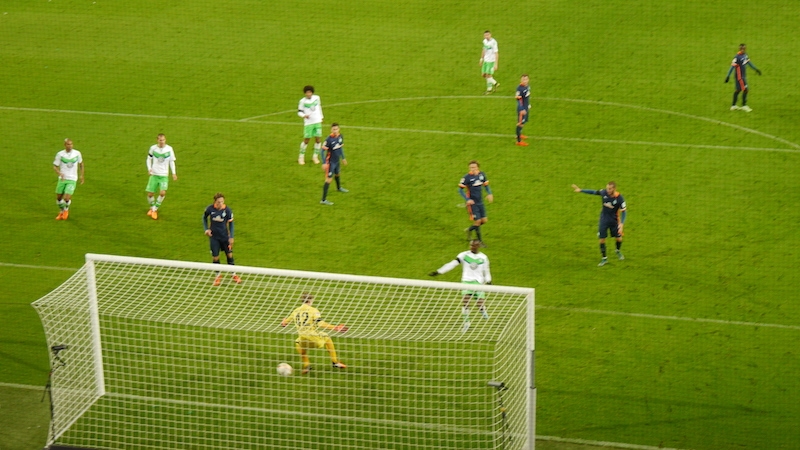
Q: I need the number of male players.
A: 12